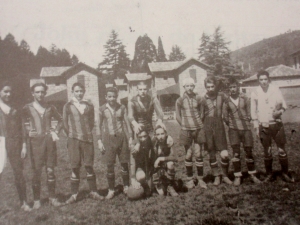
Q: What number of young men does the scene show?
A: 11